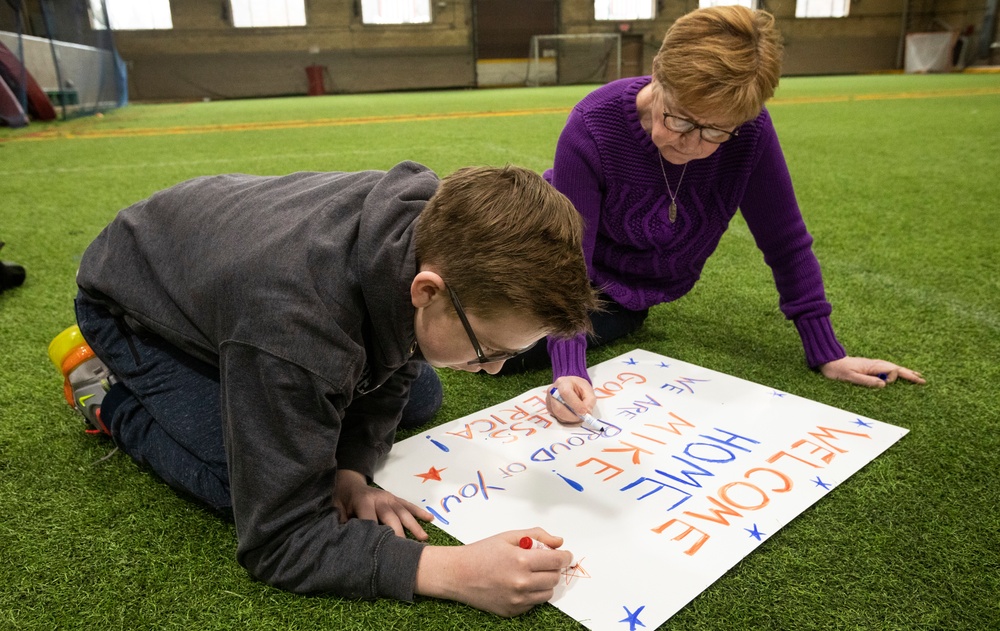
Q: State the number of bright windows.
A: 6